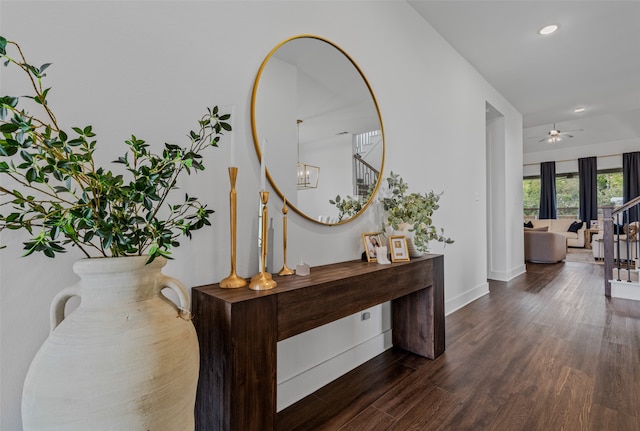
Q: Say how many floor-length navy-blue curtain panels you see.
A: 3